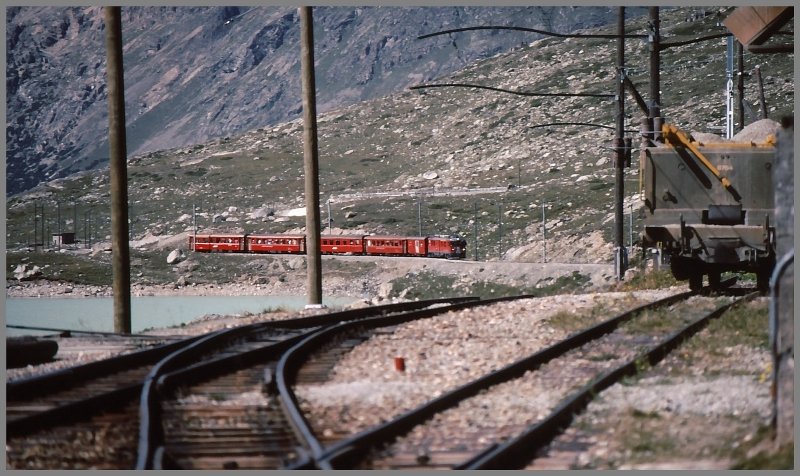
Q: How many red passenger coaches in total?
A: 4